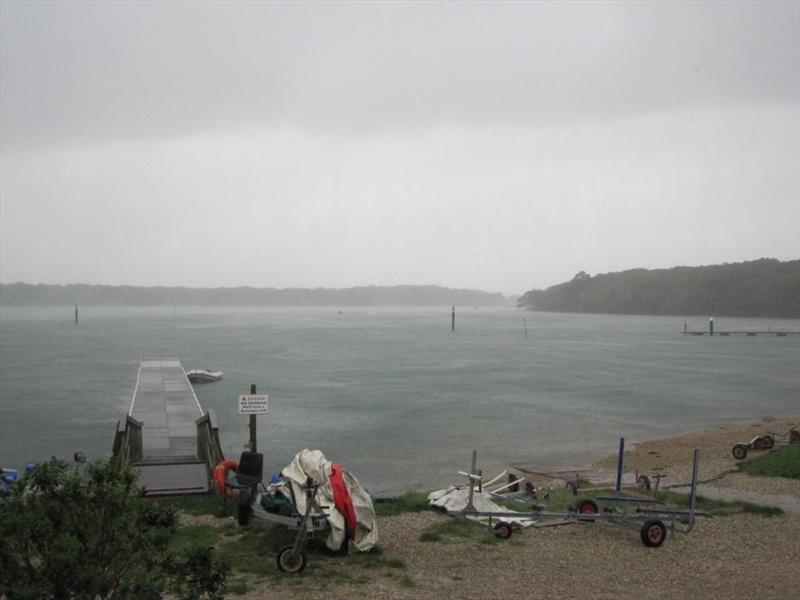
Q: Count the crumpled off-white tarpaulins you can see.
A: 2